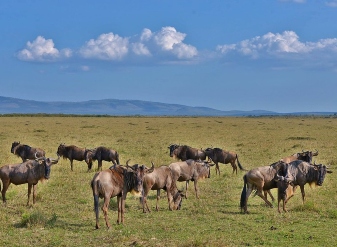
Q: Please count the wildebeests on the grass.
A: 12